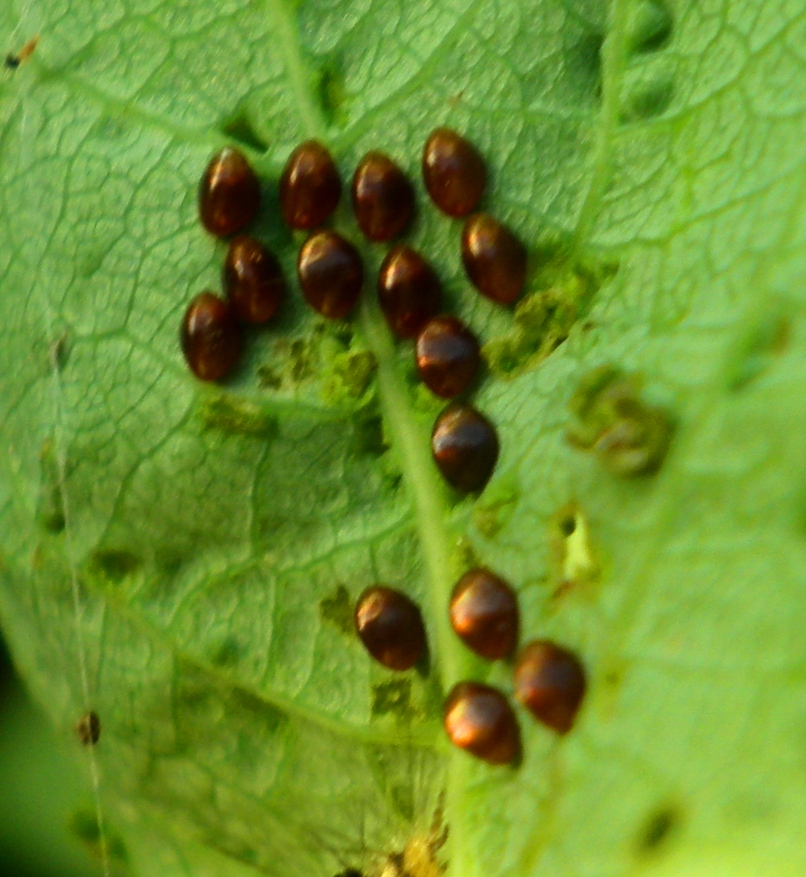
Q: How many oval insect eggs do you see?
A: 15